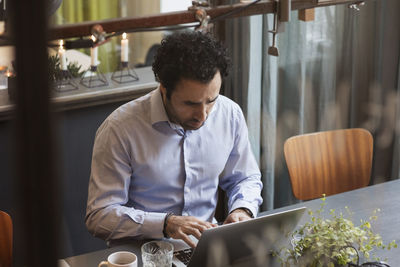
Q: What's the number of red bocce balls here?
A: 0